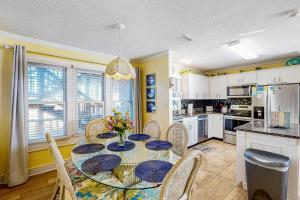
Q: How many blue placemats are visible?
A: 7